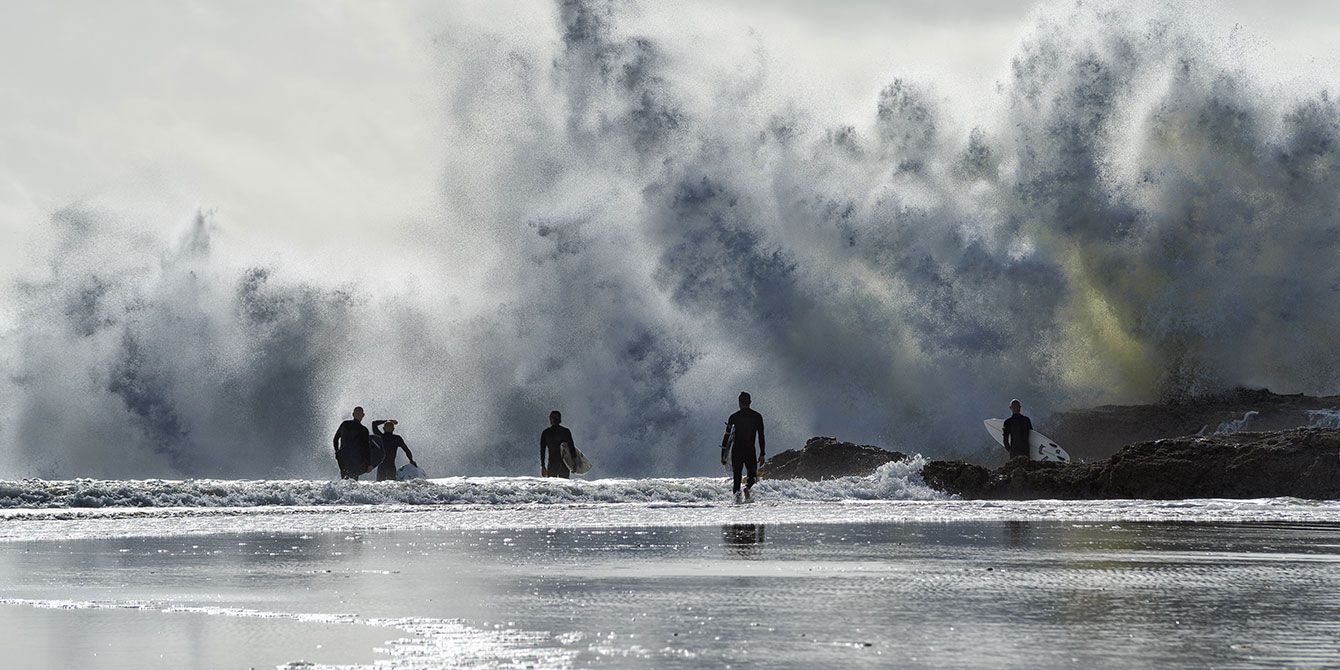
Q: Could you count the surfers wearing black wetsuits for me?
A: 5